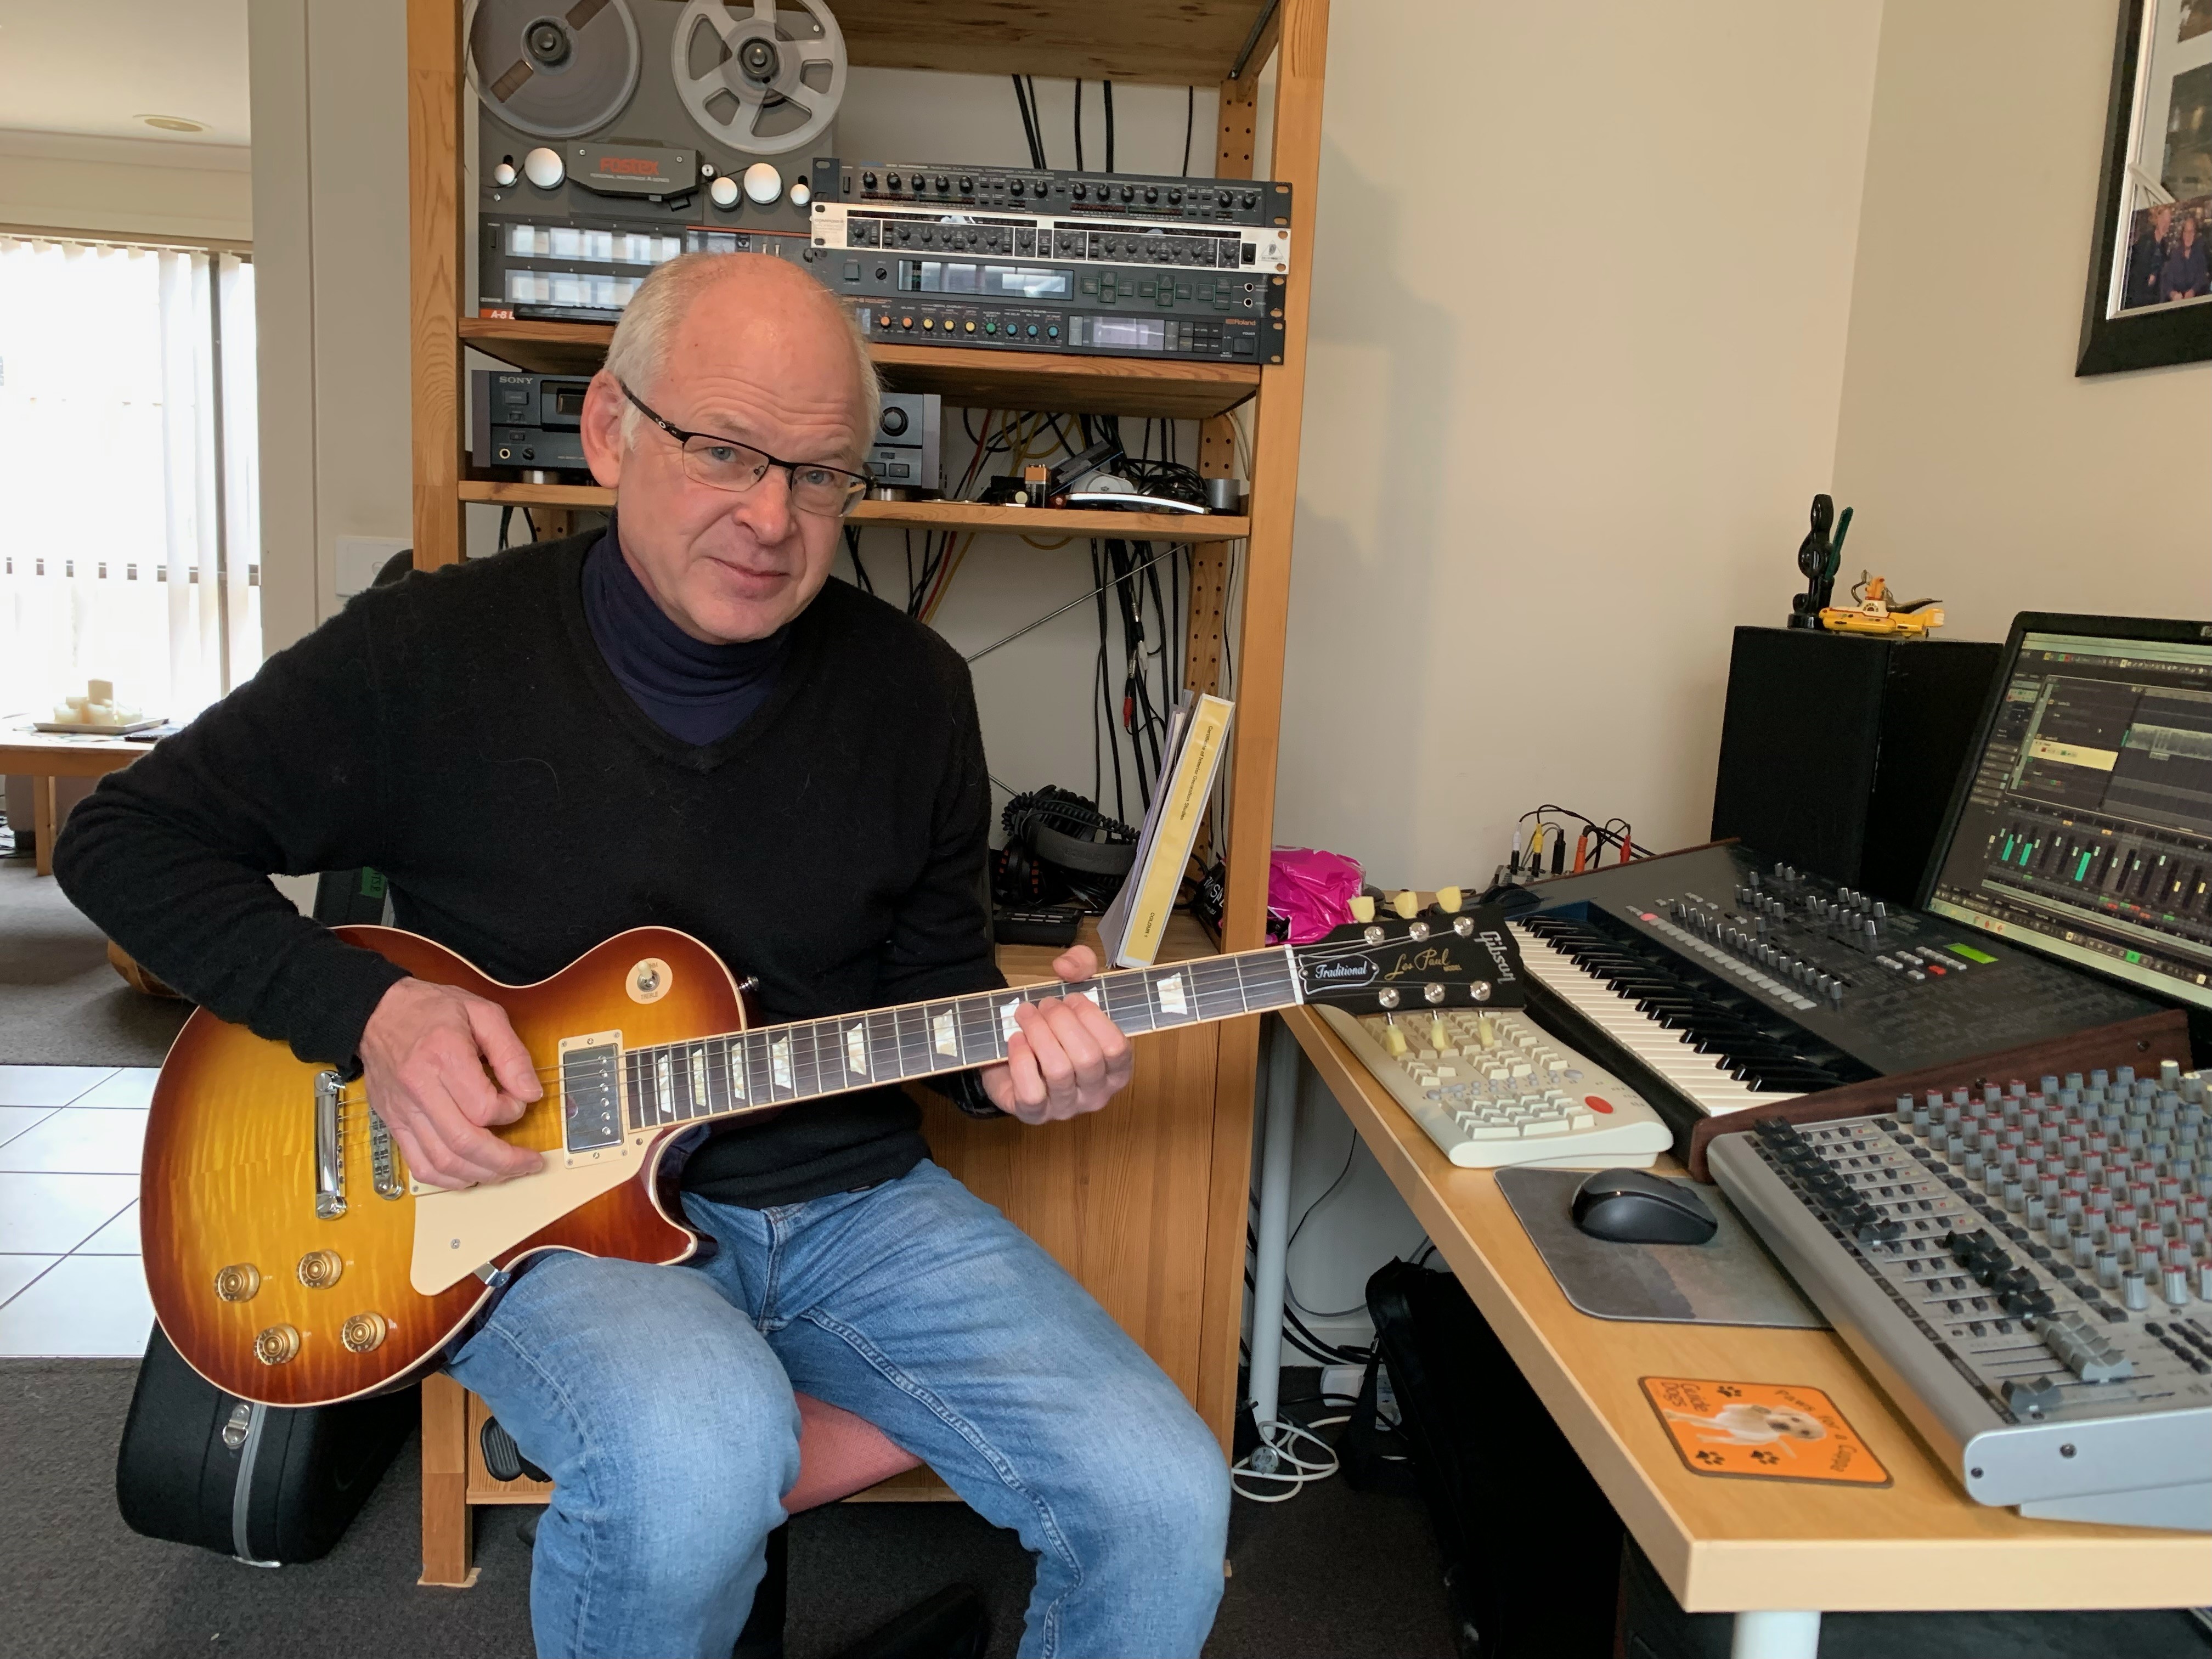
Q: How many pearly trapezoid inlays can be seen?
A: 9